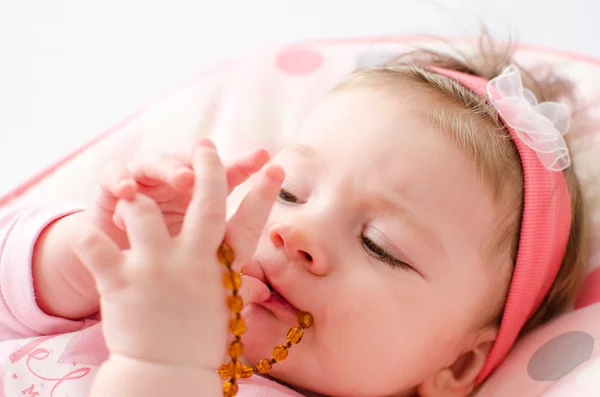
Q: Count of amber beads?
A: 13